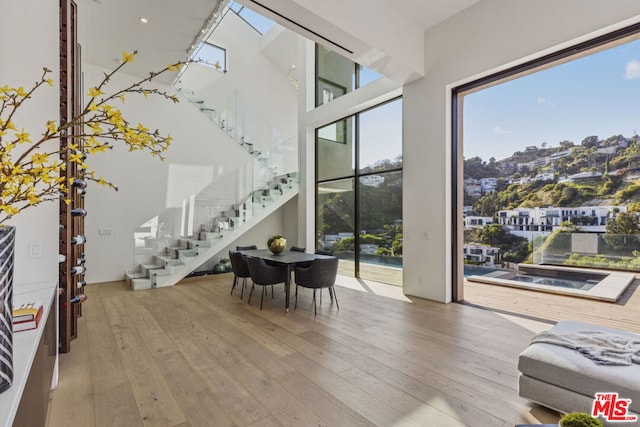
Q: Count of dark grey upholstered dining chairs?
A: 6